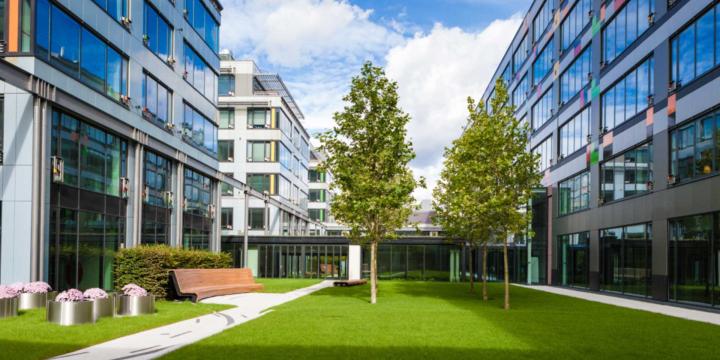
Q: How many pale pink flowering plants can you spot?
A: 5